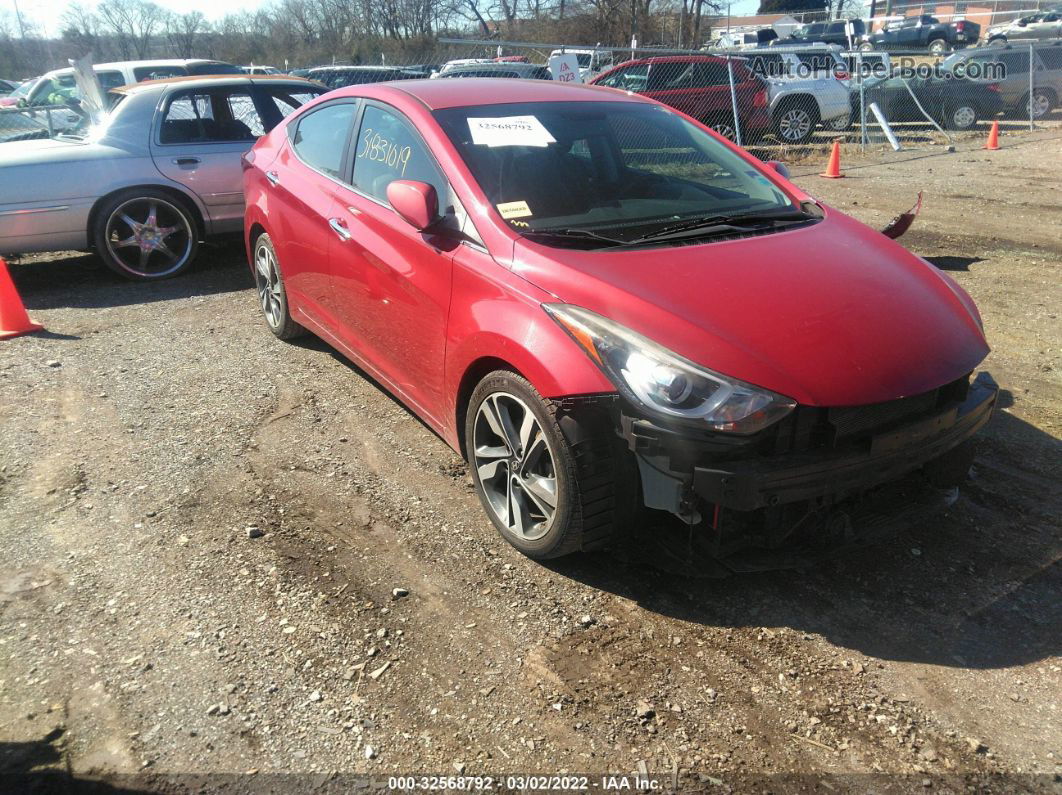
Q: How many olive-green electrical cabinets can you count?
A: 0